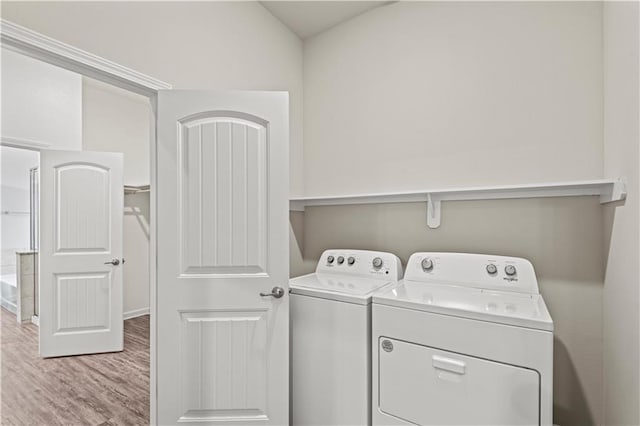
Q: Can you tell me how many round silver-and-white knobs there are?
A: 7